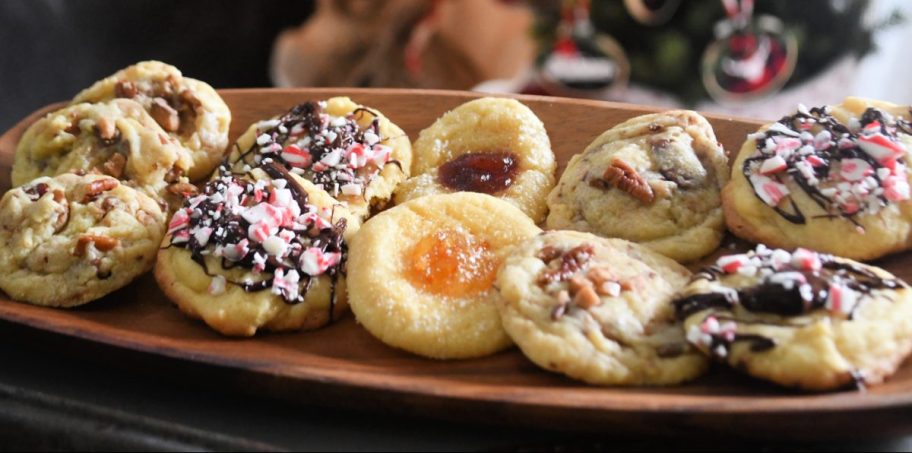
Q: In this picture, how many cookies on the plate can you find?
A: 11